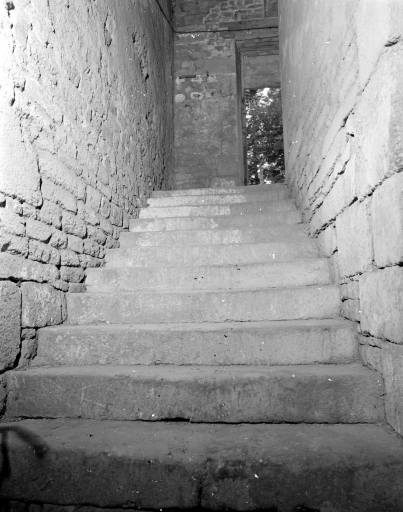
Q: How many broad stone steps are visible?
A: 11